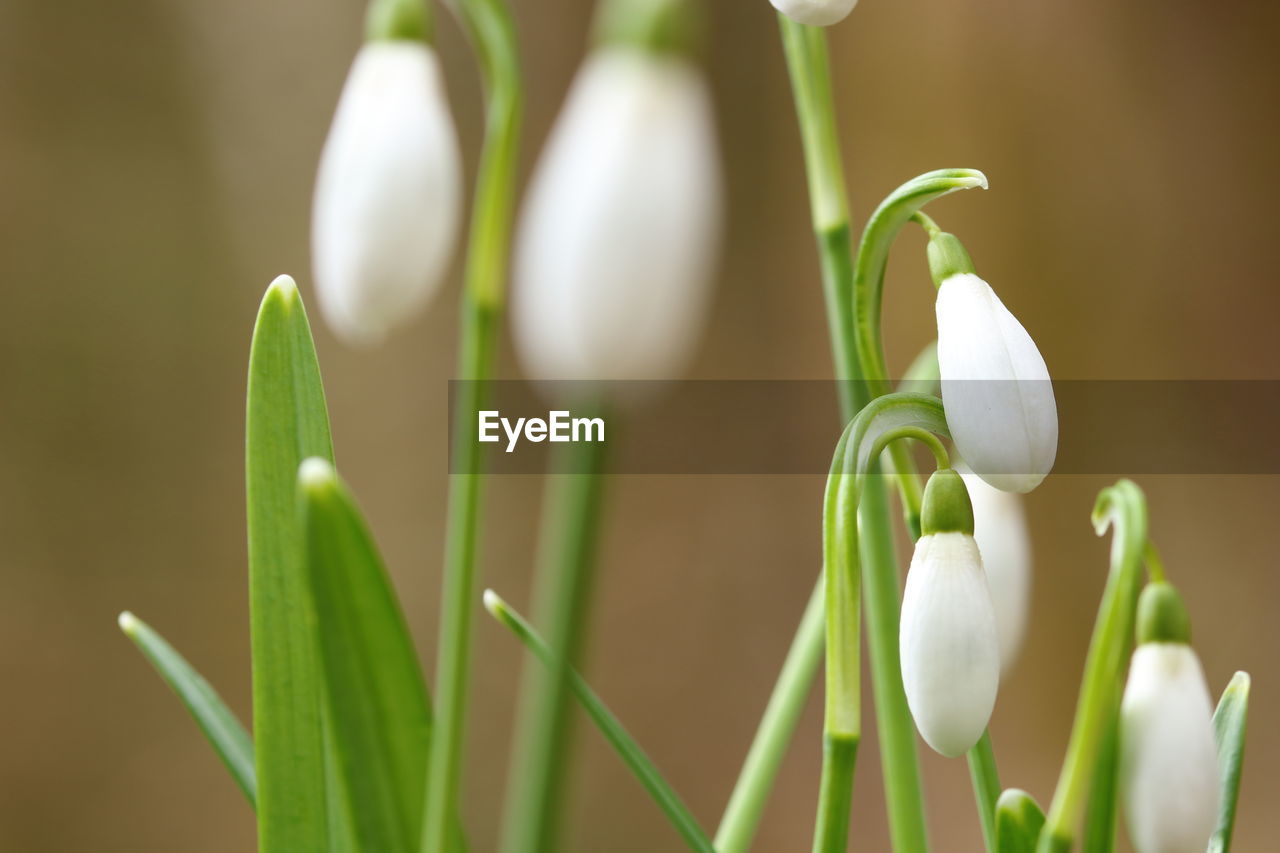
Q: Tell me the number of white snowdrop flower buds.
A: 7